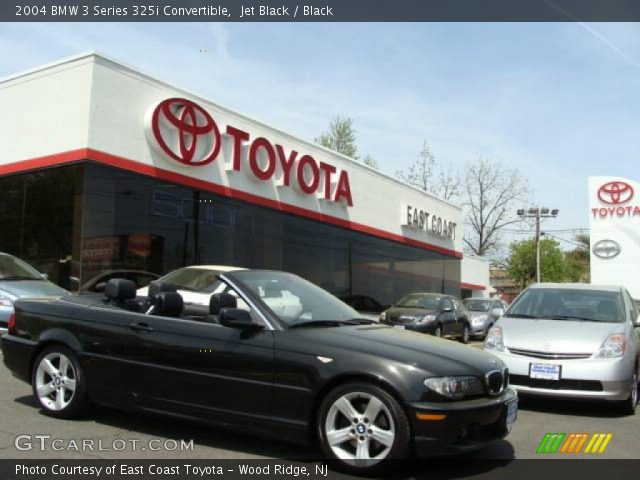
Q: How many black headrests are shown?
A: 4